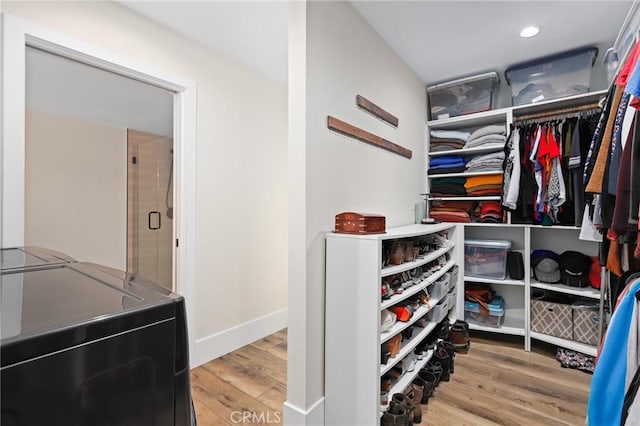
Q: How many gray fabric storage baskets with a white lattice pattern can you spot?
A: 2